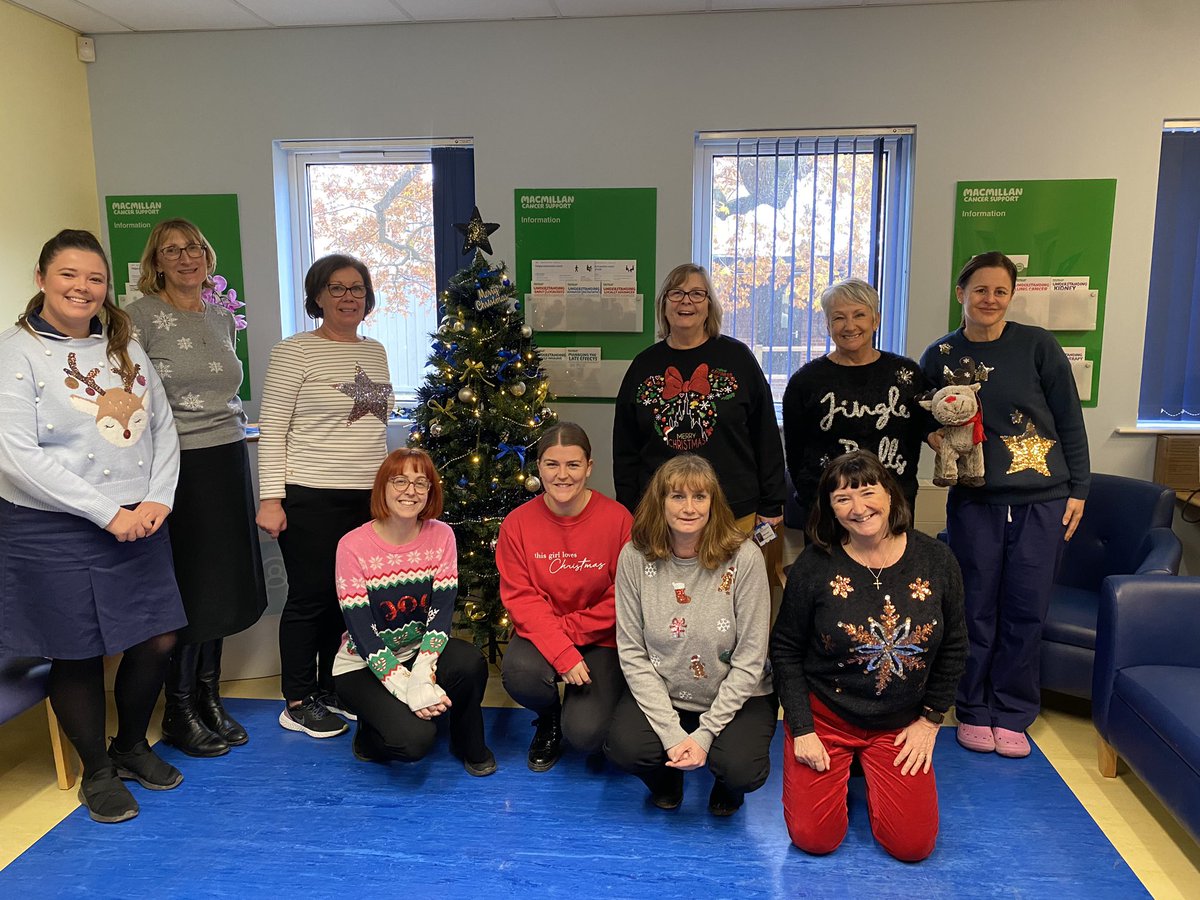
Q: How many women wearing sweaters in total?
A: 10